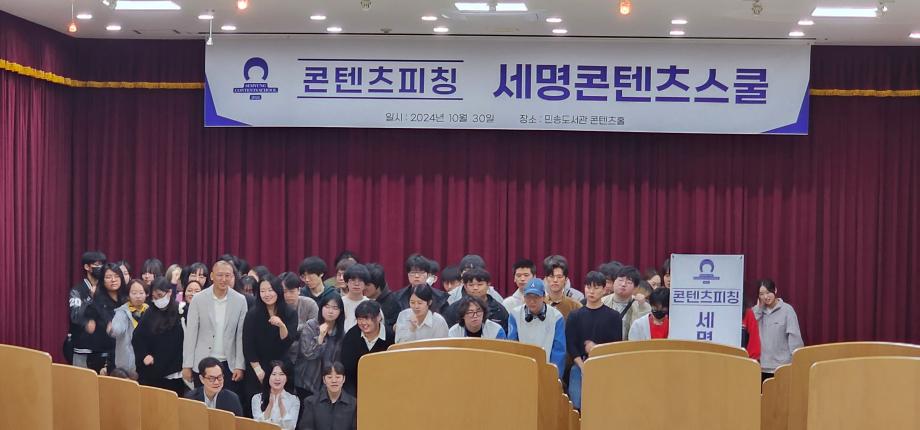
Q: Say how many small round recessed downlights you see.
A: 15